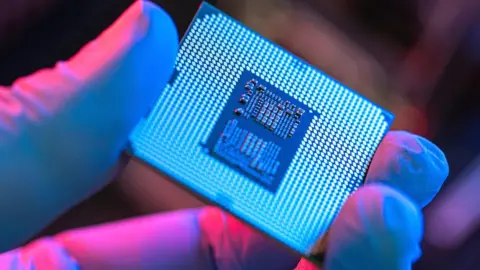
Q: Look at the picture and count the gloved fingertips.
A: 3